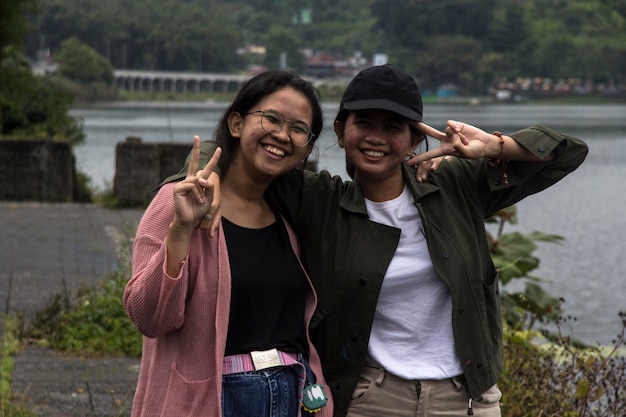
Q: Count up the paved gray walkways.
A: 1